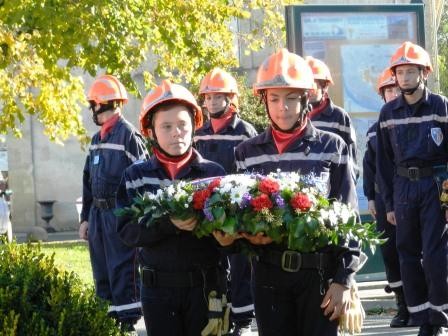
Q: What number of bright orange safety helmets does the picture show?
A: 7